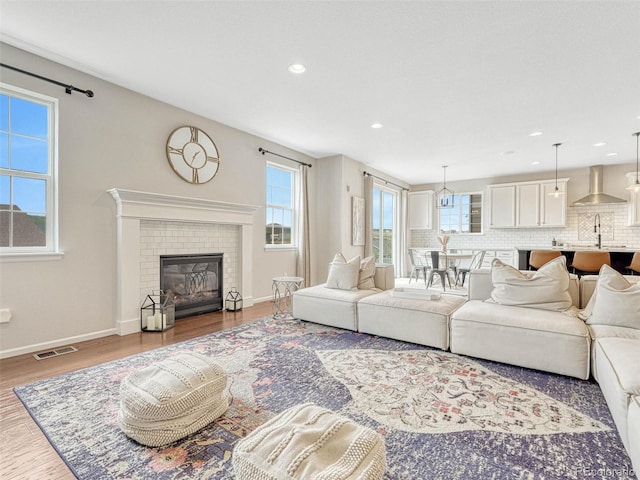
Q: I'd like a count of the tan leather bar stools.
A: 3